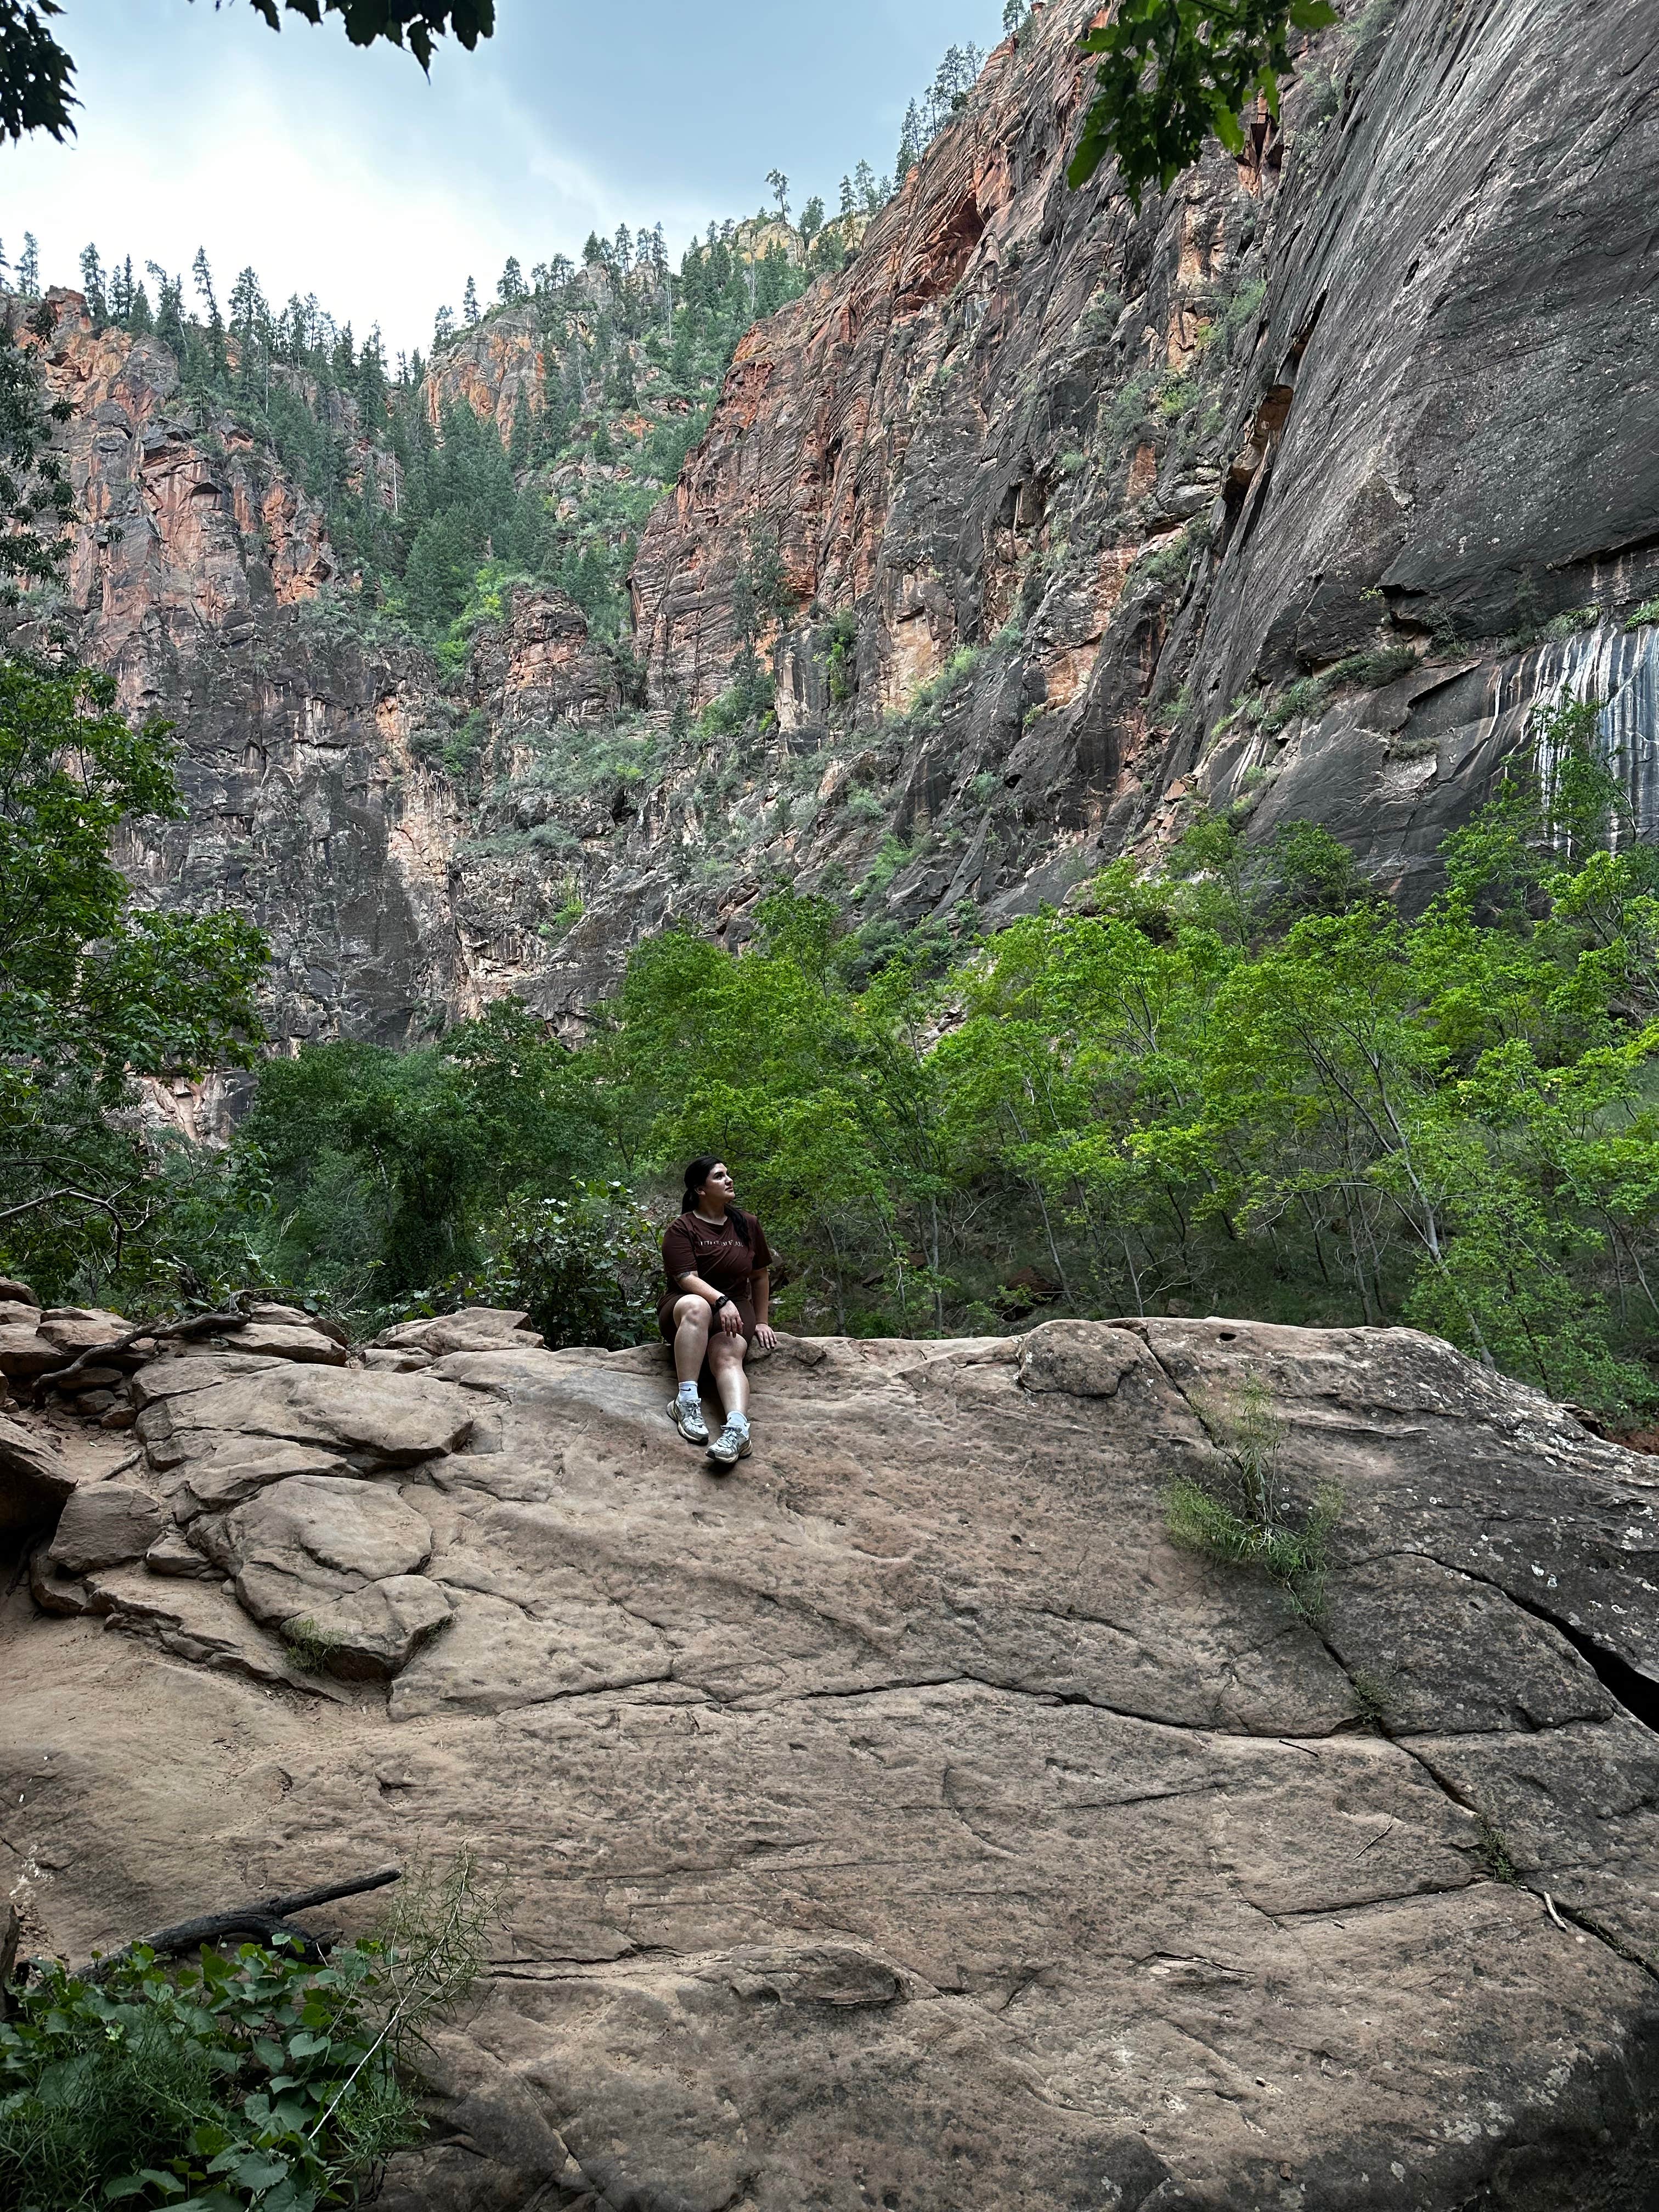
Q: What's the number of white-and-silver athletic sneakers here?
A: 2